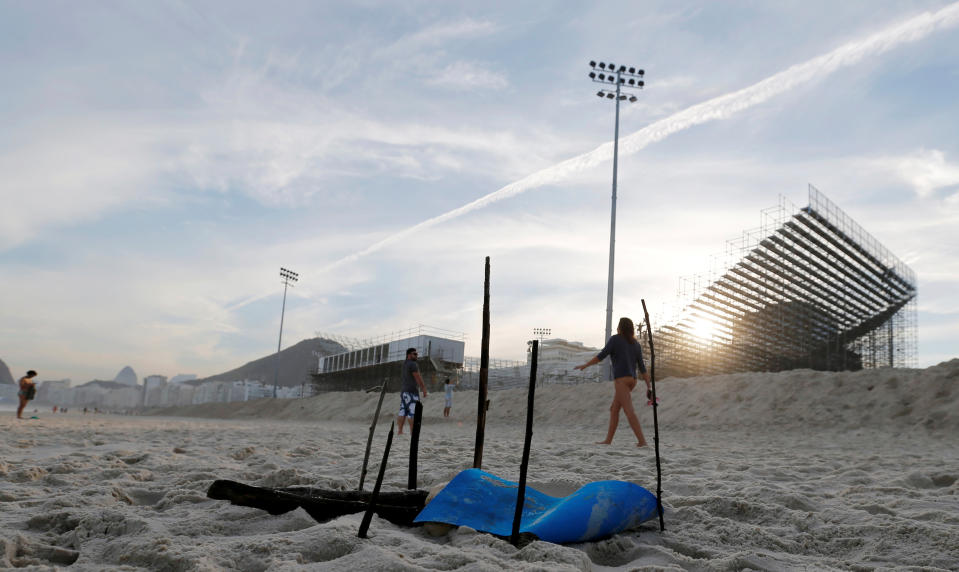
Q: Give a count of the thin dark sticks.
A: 6